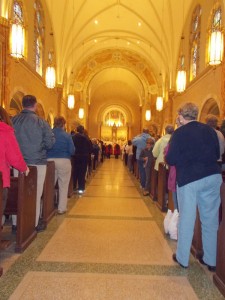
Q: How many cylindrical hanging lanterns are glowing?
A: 8